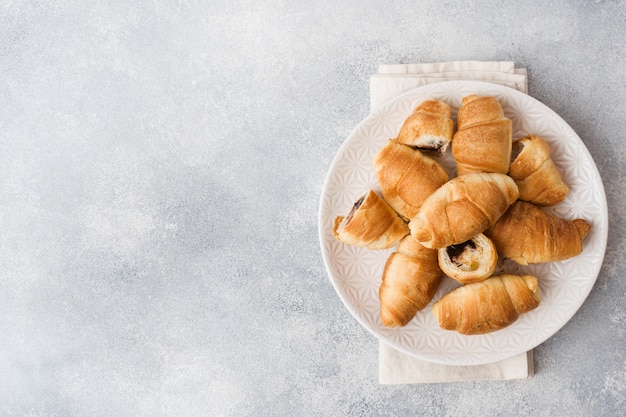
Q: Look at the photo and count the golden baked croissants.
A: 10